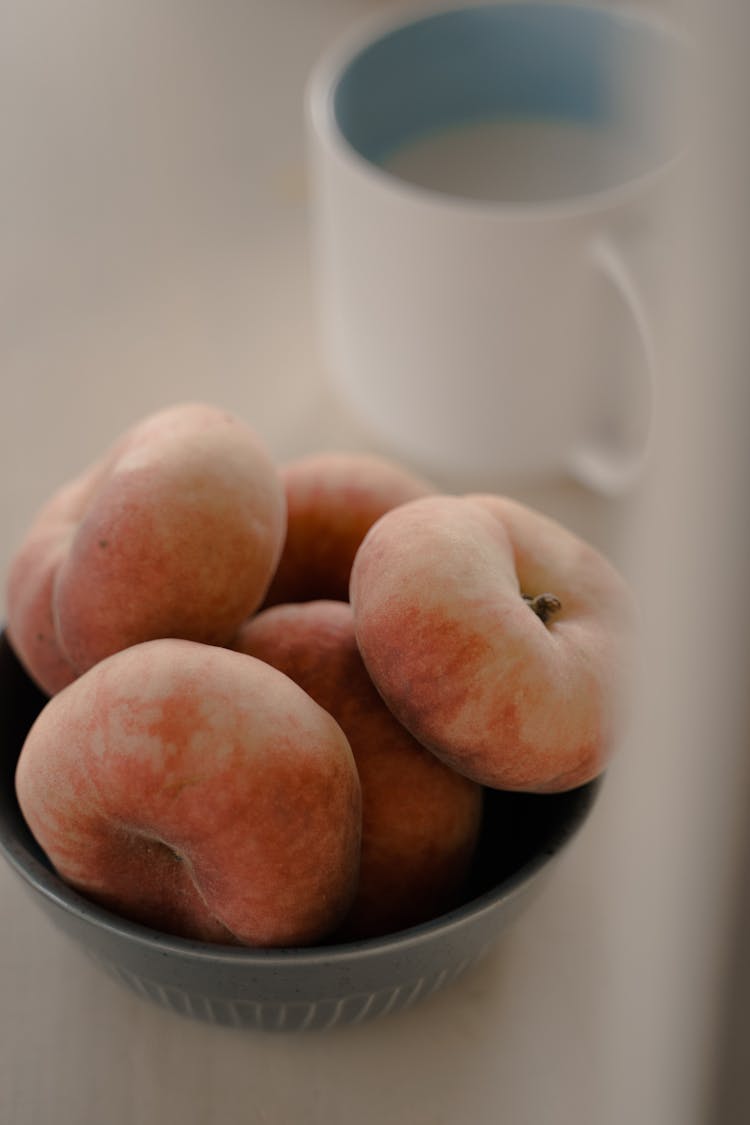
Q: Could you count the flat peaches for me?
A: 5